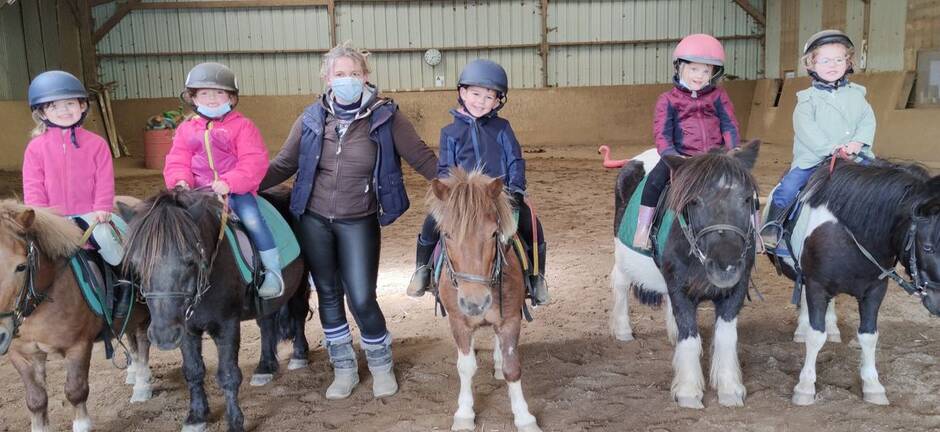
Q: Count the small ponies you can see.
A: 5